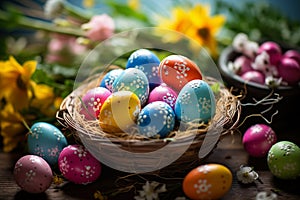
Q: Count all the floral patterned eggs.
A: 15